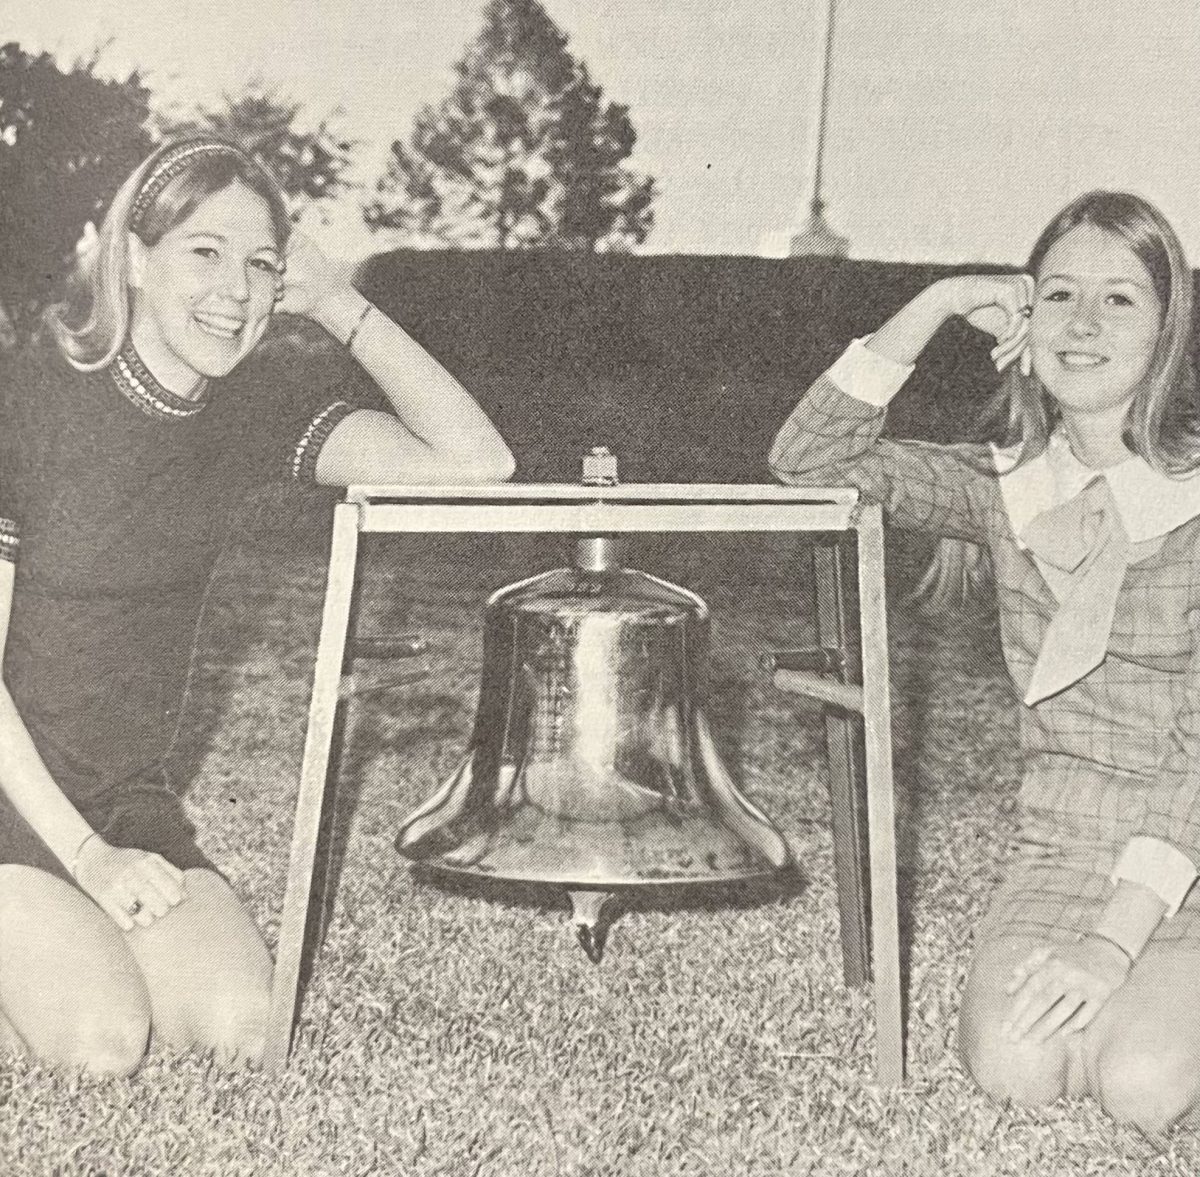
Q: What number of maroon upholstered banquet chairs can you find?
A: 0